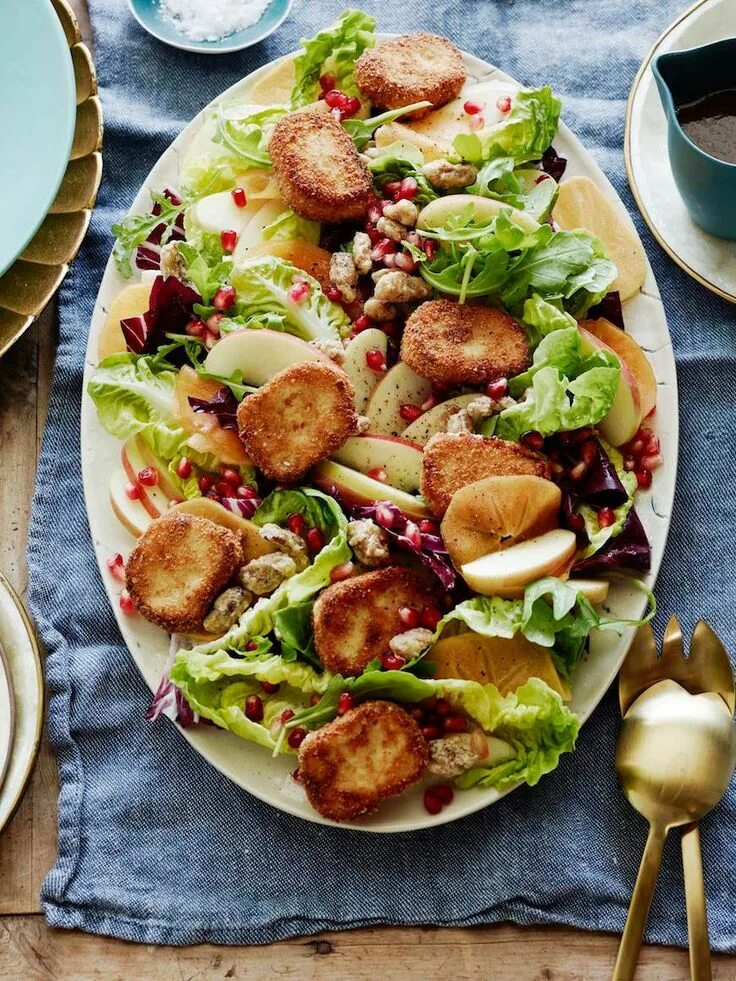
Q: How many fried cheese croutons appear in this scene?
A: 8